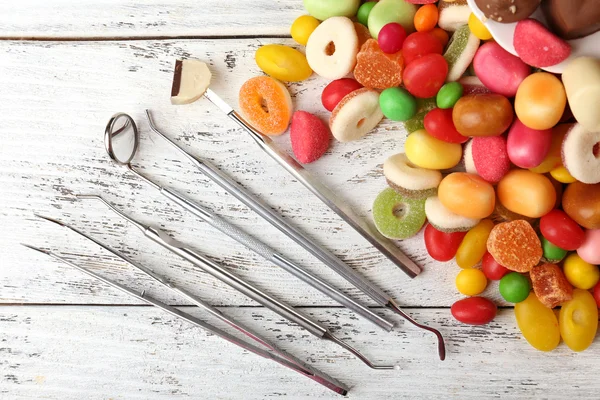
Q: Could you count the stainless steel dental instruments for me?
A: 5